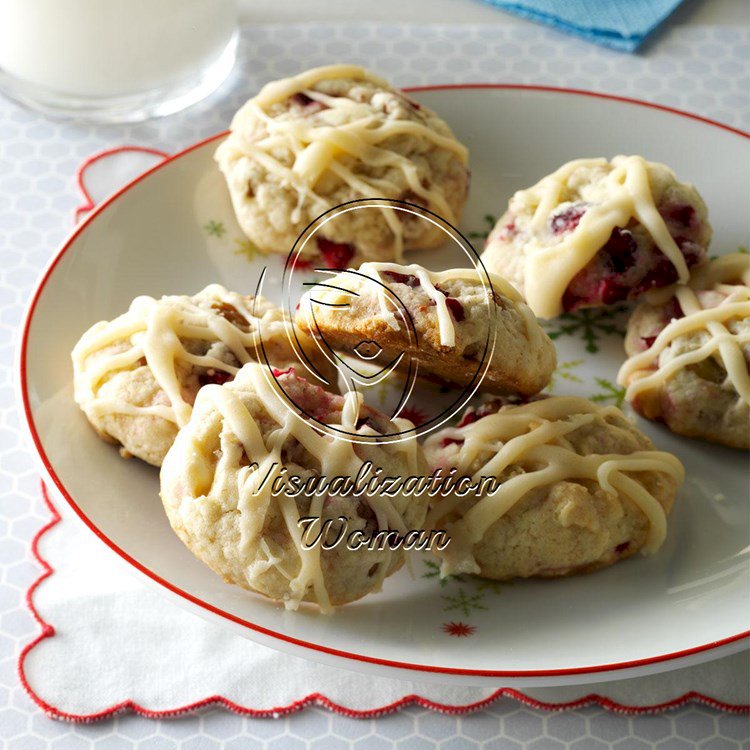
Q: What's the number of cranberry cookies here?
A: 7